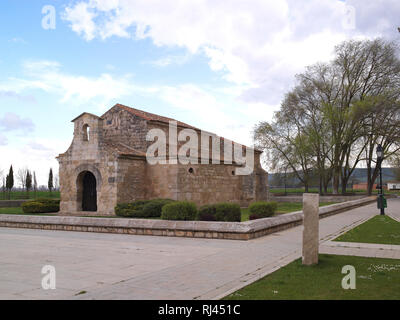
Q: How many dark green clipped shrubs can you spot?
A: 5